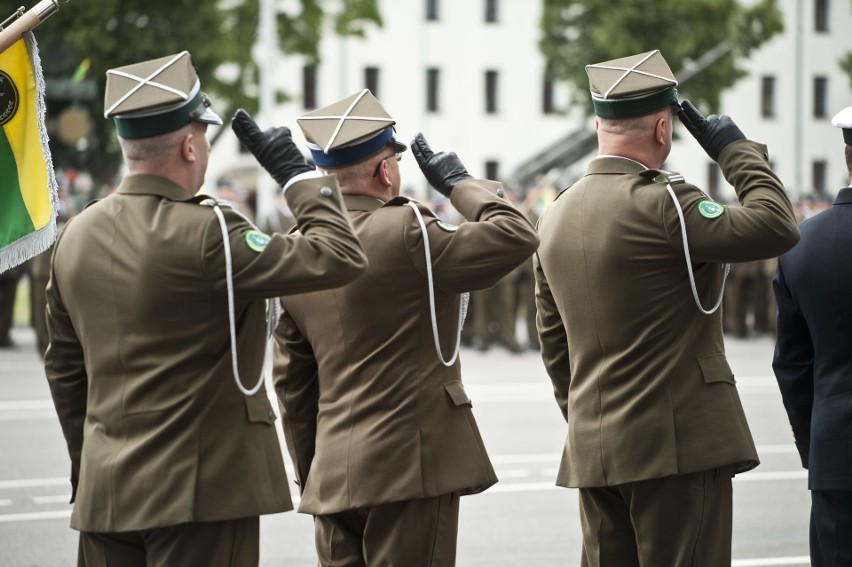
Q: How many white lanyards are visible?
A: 3